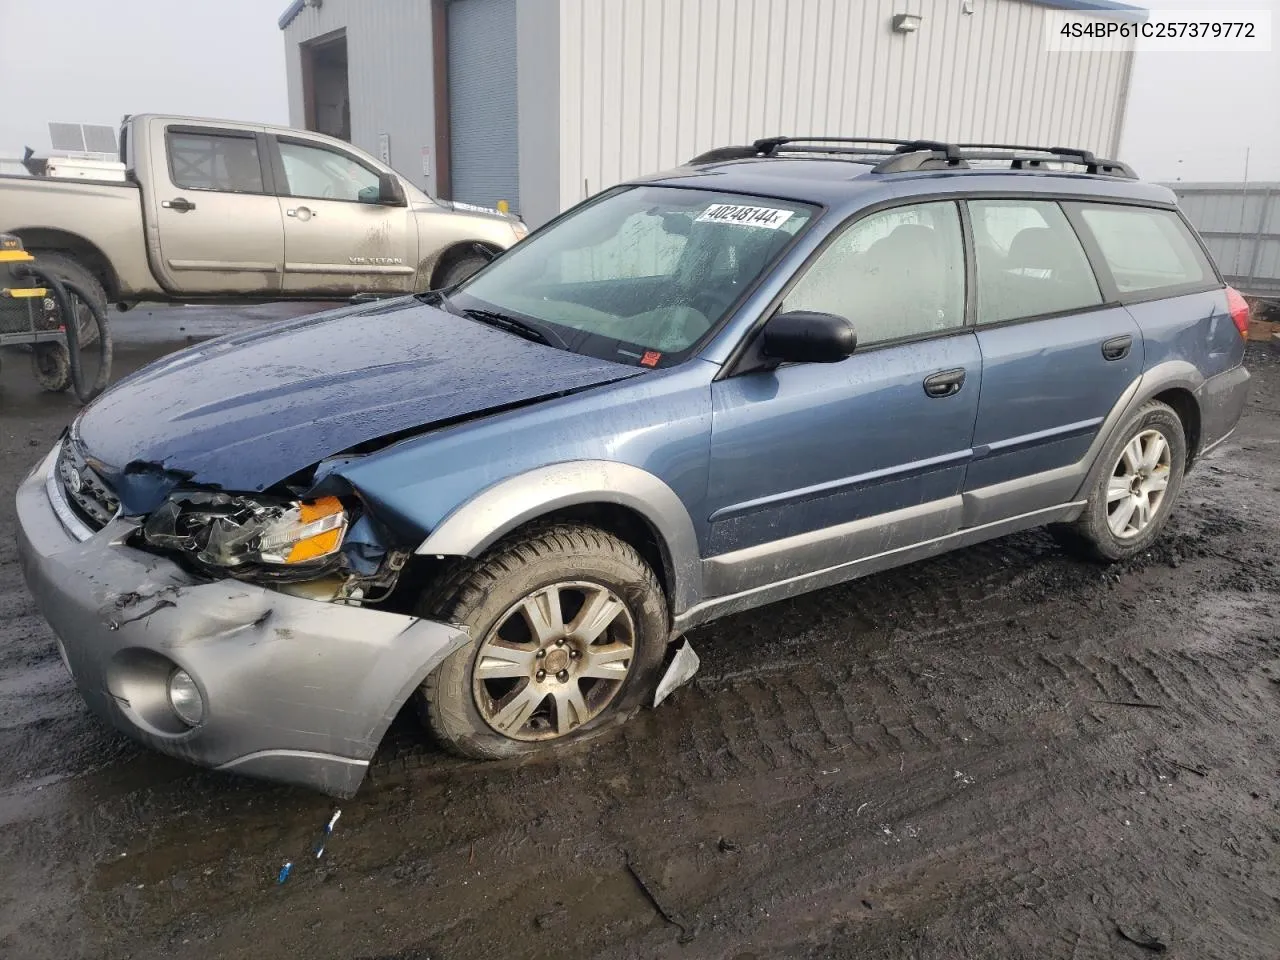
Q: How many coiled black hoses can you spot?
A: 1